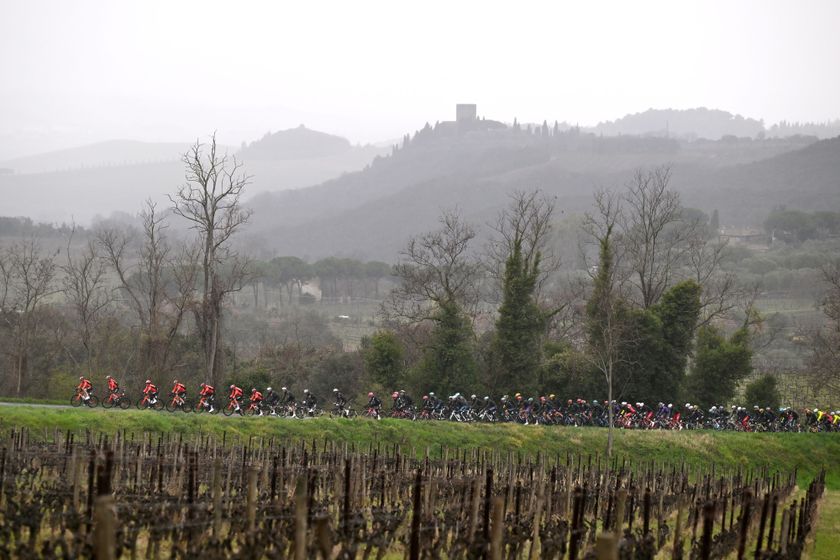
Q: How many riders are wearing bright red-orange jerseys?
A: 7